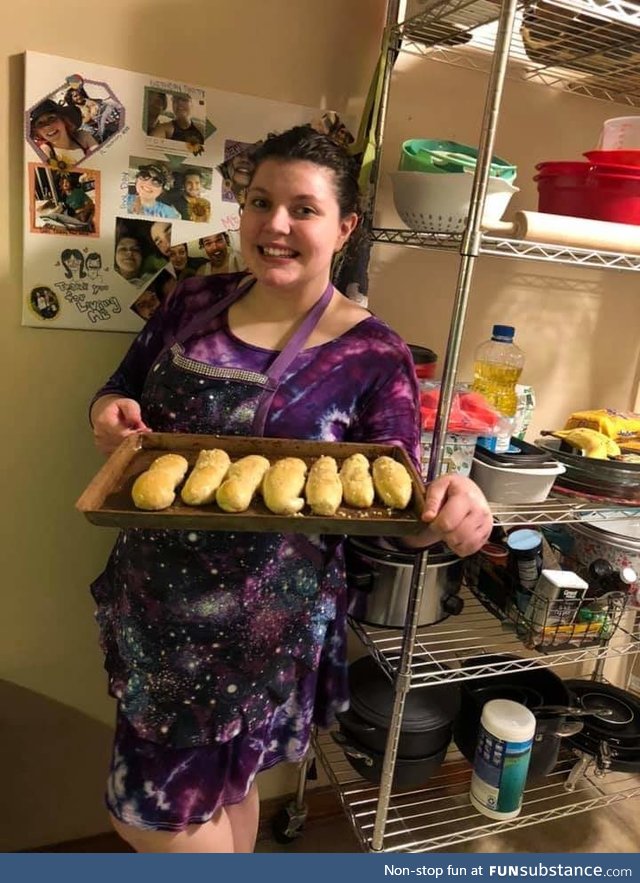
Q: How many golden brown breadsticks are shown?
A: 7